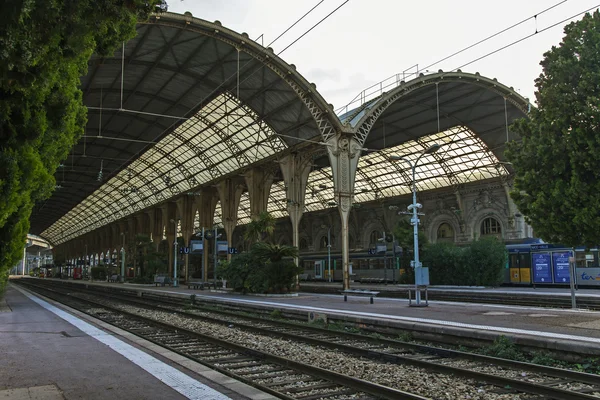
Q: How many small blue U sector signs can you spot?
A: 2